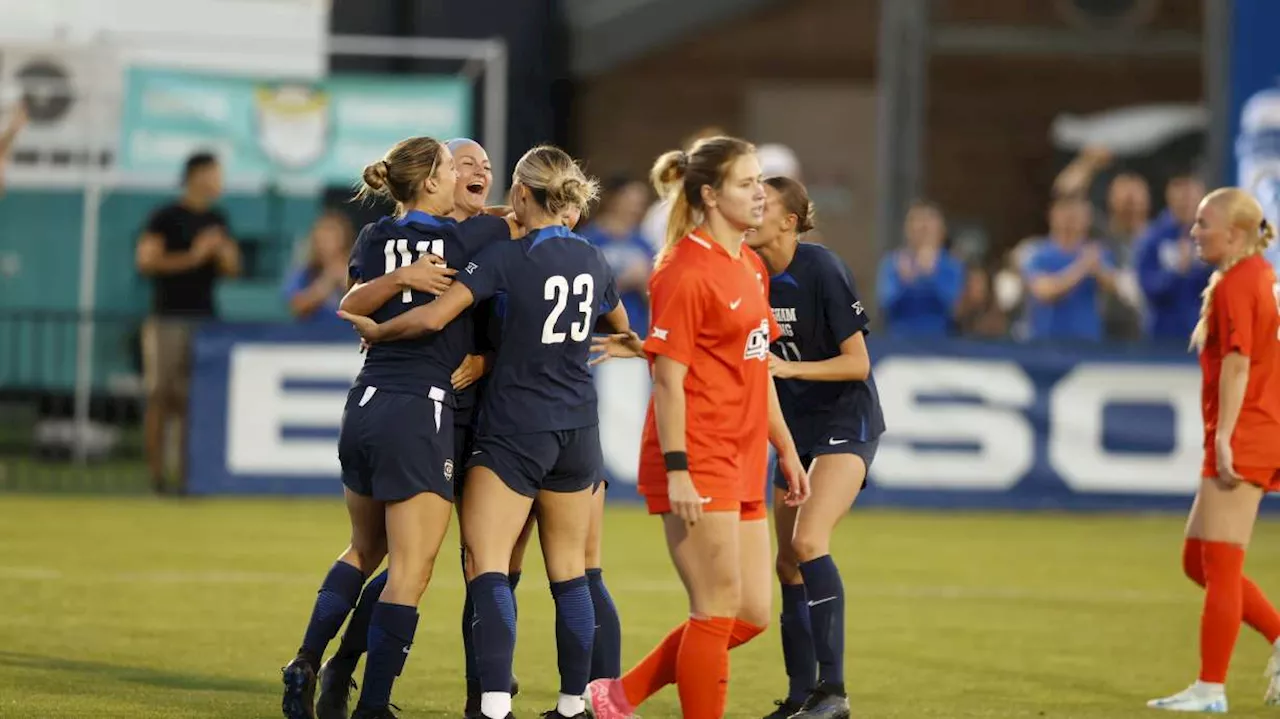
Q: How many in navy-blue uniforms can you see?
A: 5